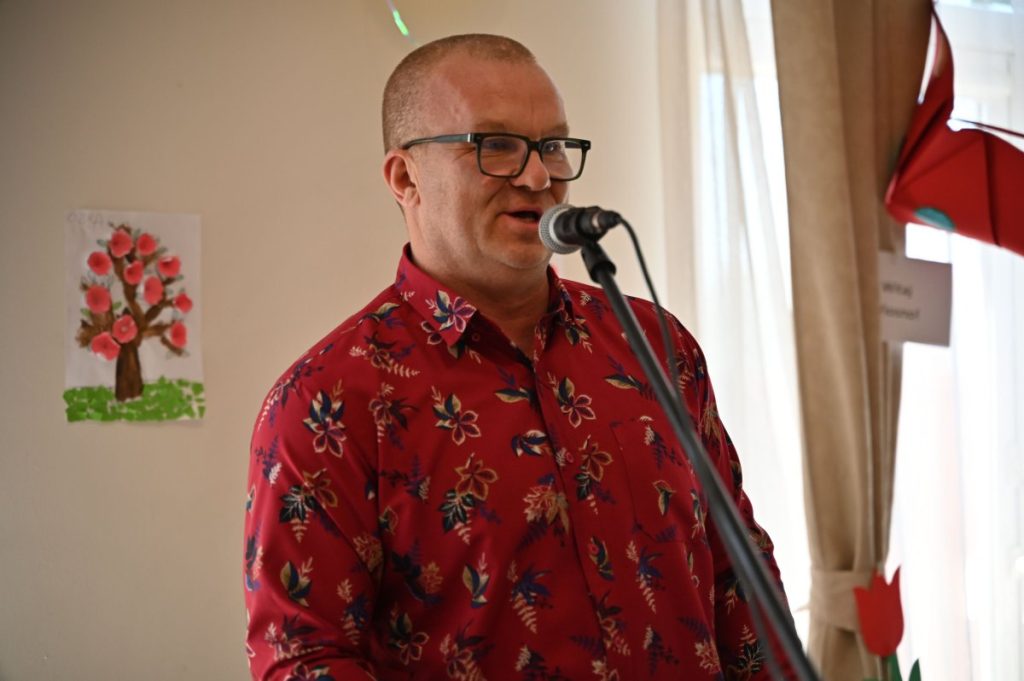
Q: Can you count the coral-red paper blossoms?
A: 11